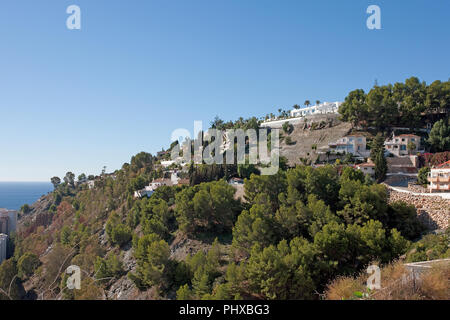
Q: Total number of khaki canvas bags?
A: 0